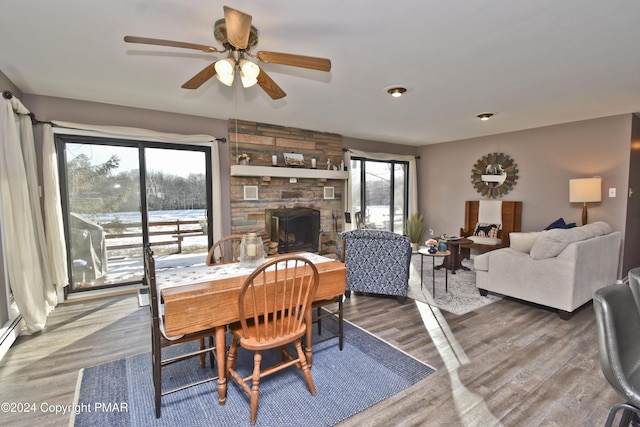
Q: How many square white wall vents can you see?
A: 2